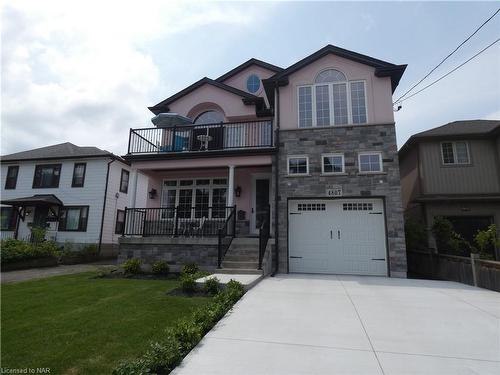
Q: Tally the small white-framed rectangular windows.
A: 3